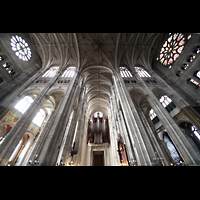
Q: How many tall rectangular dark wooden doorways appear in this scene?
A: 1